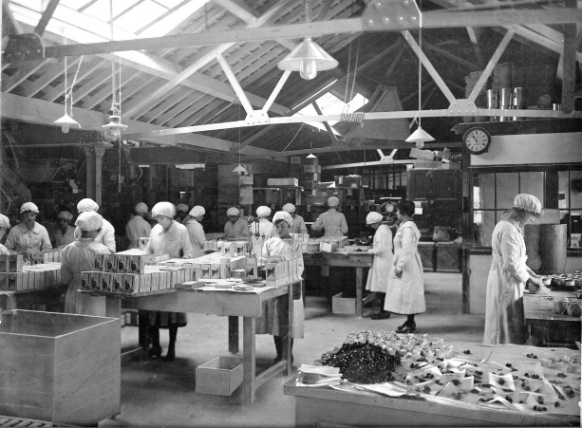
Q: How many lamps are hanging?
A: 6